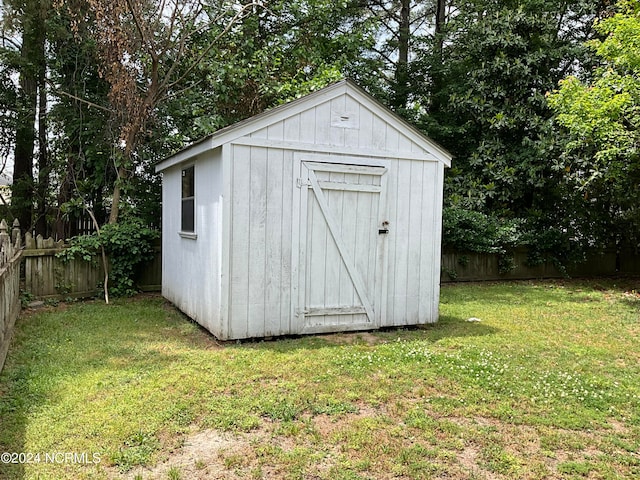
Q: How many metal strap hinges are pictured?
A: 2